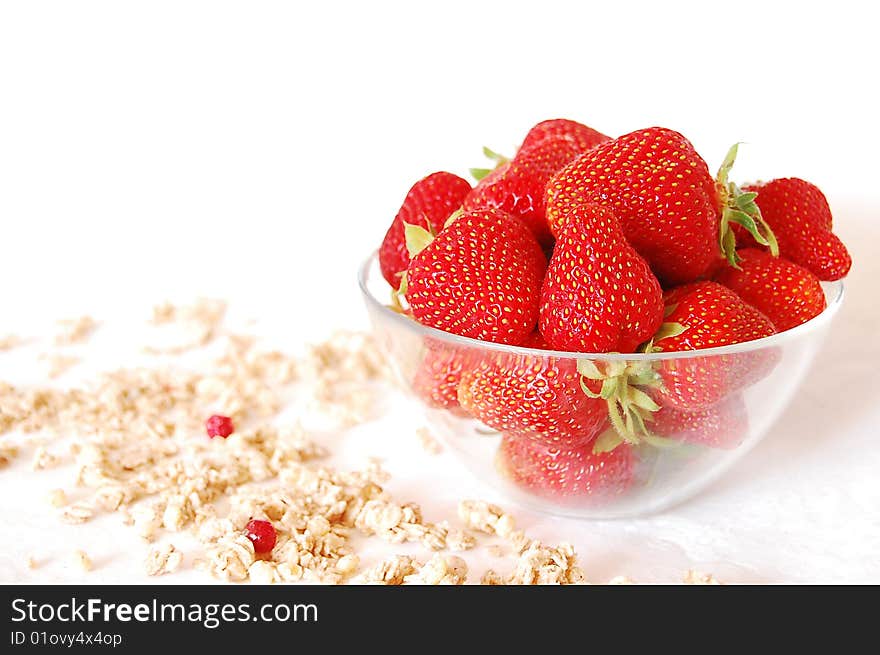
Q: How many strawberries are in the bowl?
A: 13